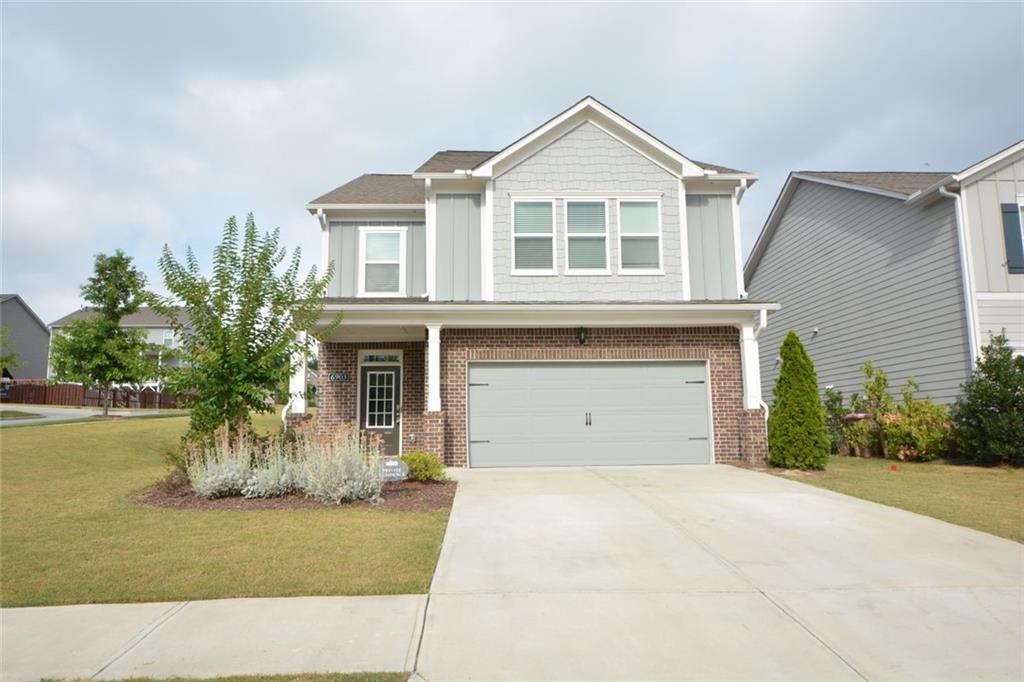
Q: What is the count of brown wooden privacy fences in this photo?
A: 1